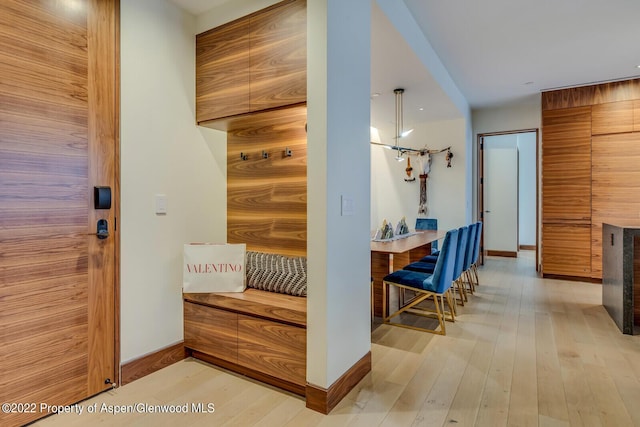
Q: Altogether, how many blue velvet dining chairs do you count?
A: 5